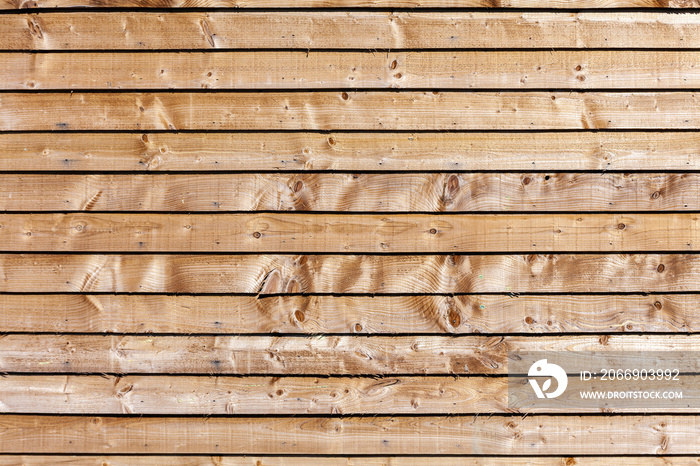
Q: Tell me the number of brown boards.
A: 13